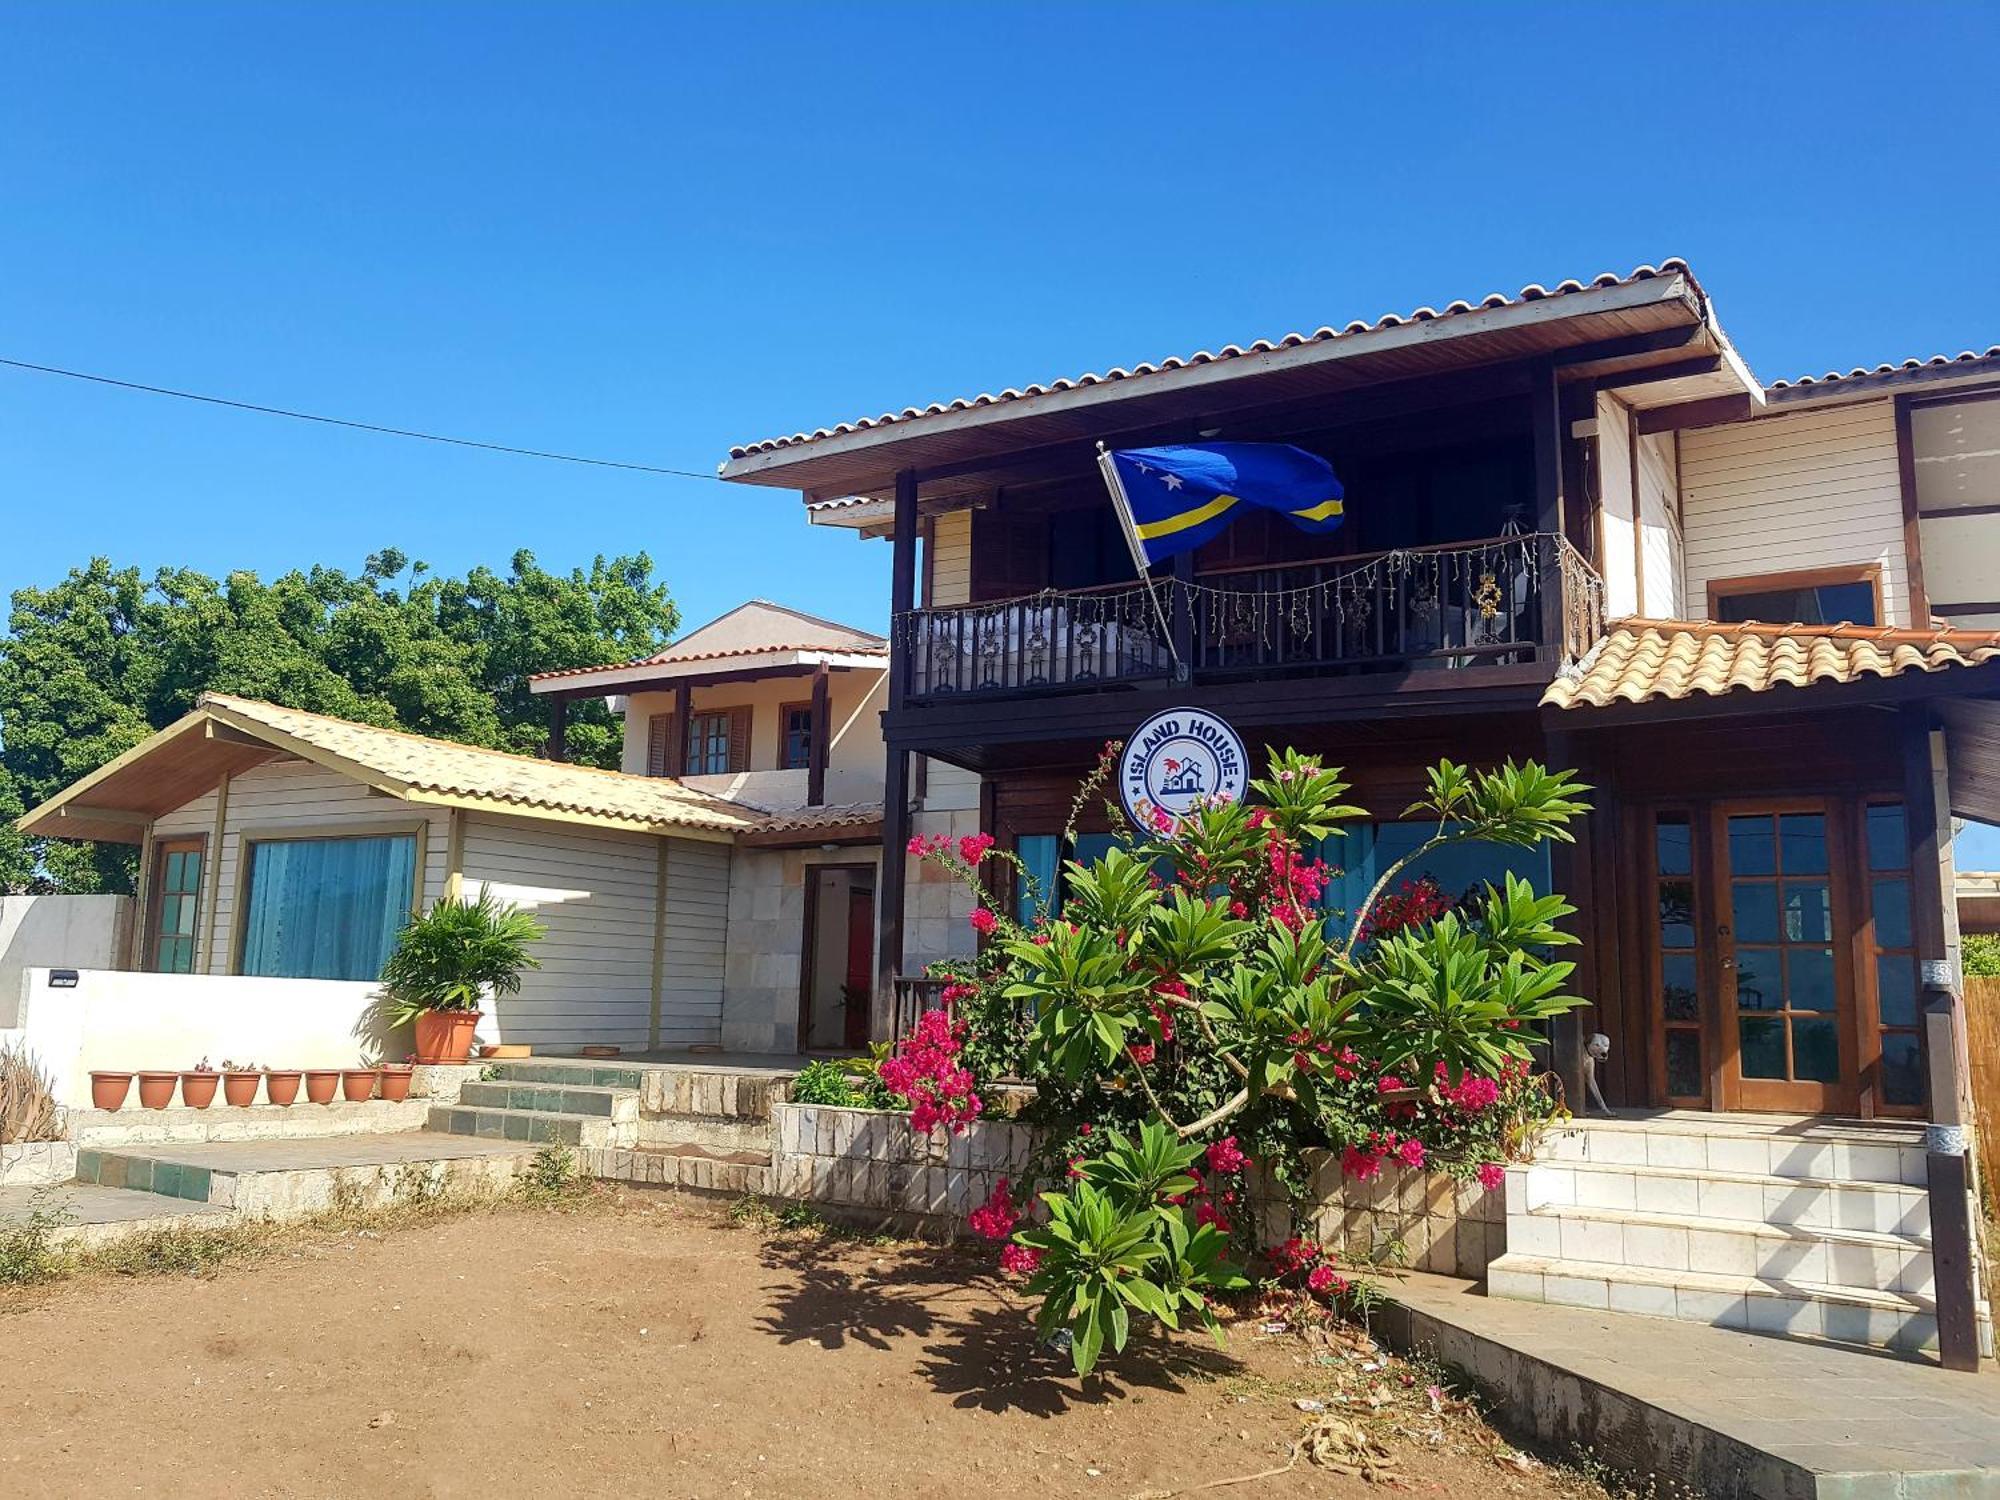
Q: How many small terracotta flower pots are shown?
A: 8